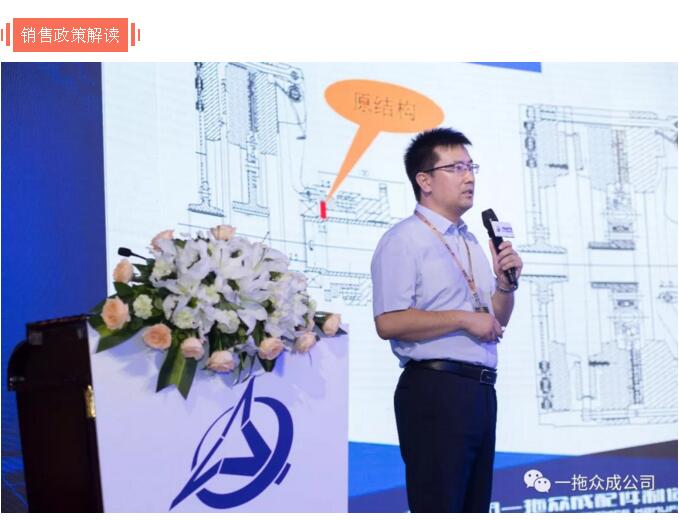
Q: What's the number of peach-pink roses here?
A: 10